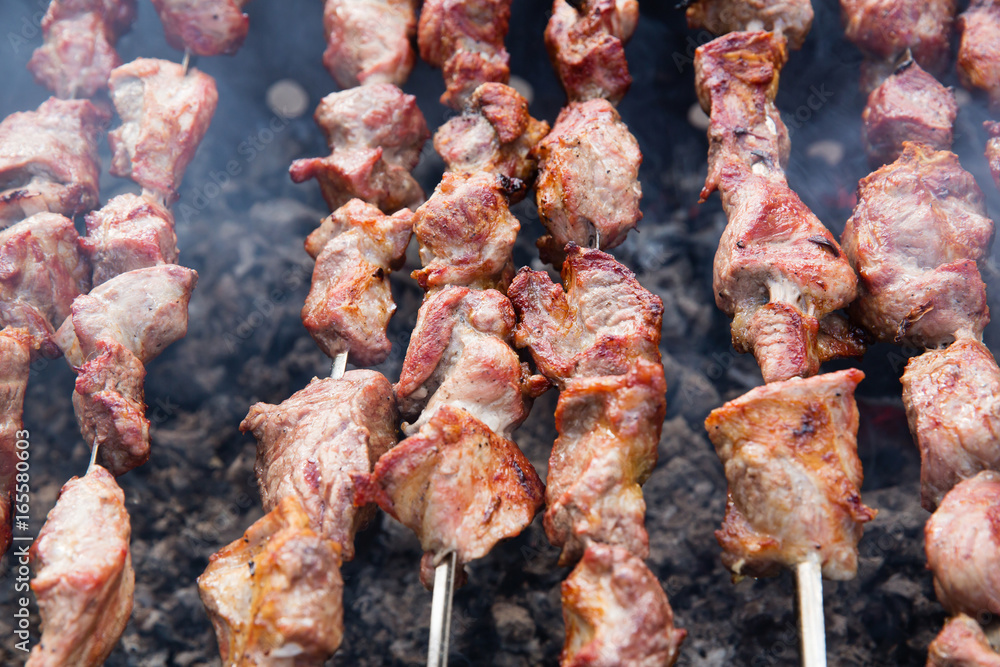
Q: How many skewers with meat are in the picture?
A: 8